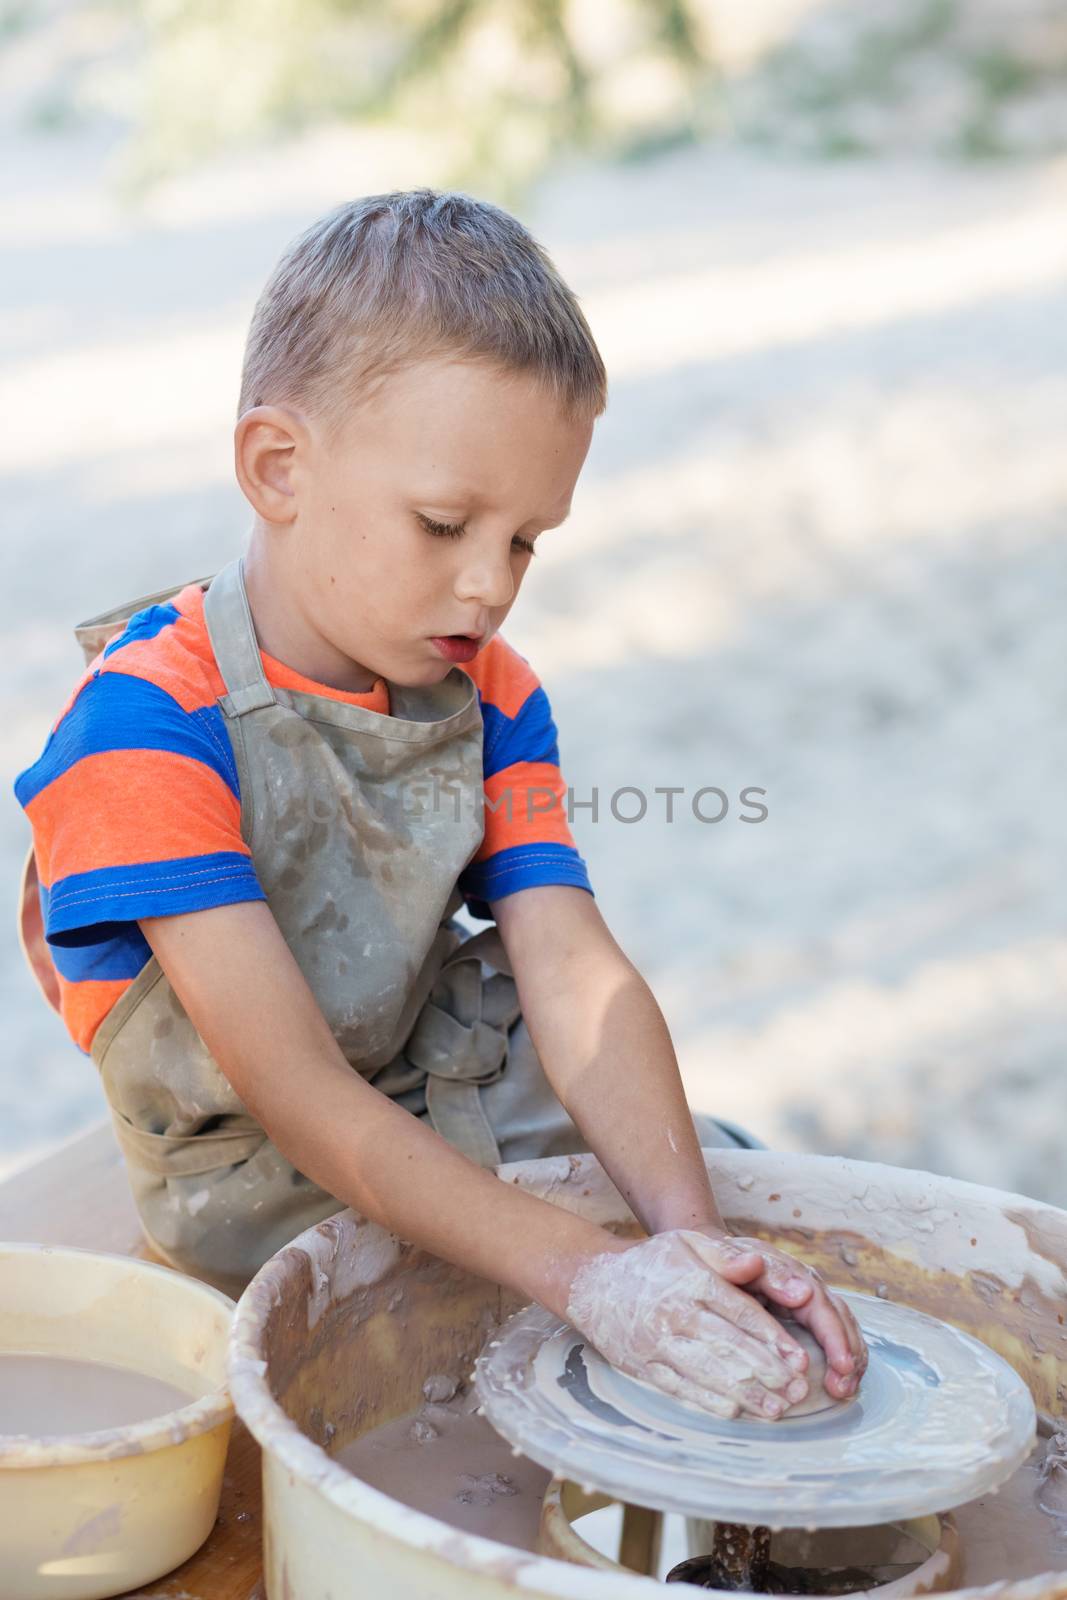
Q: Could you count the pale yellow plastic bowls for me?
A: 1